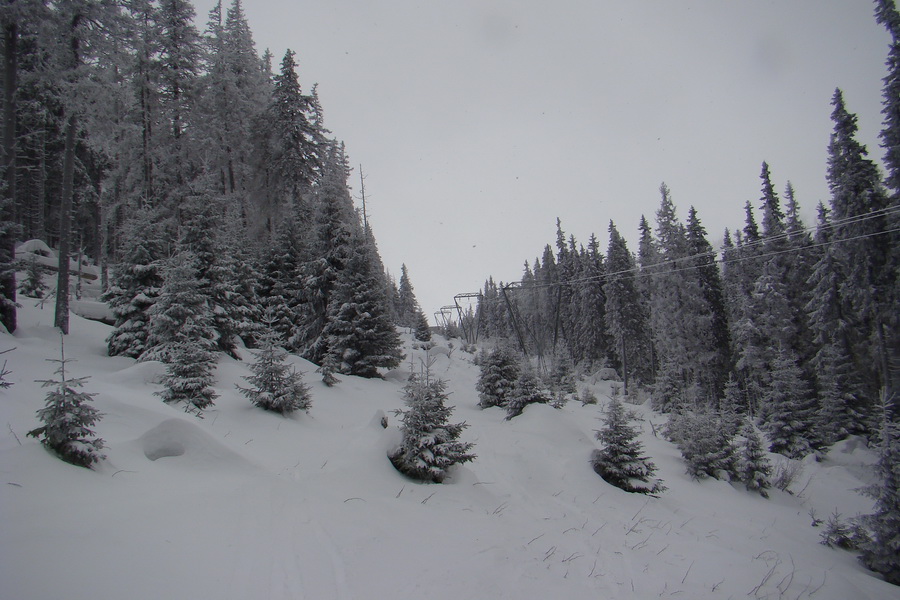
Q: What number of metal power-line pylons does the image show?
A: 4